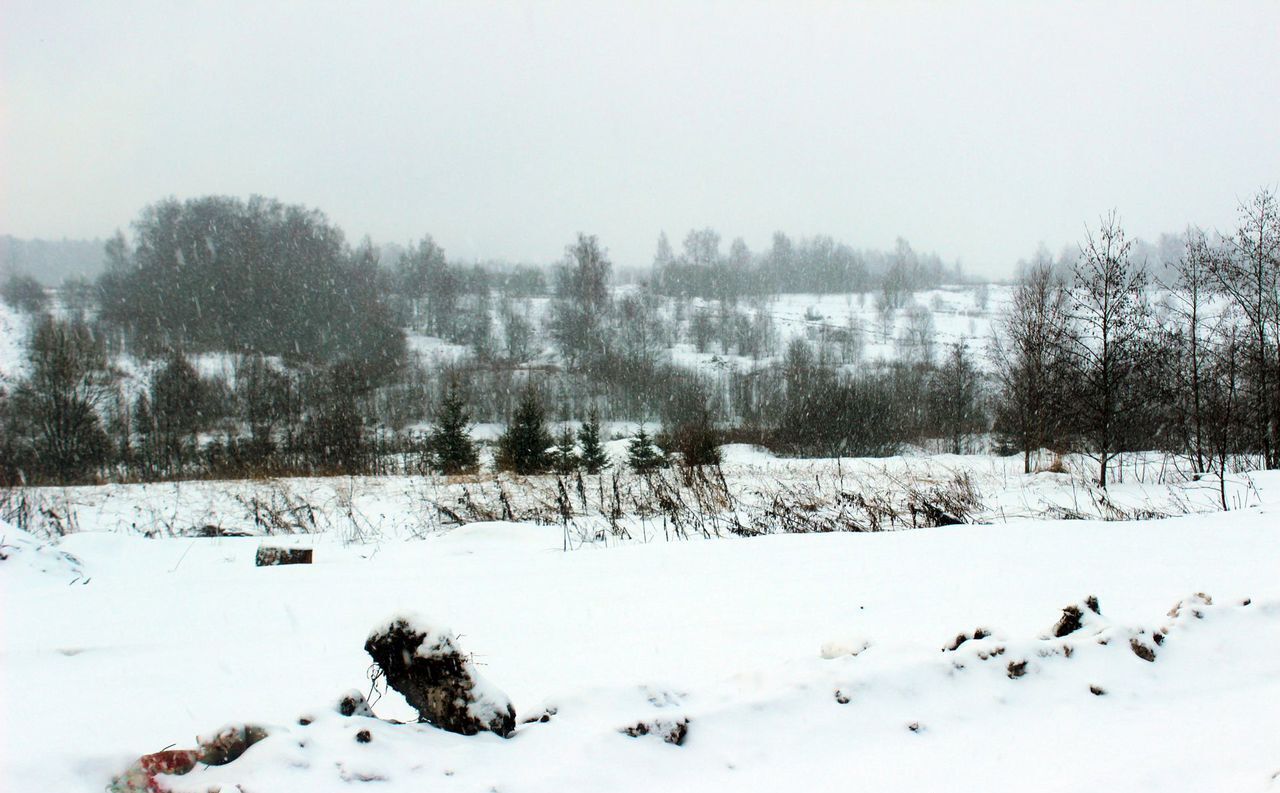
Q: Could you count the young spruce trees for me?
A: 5